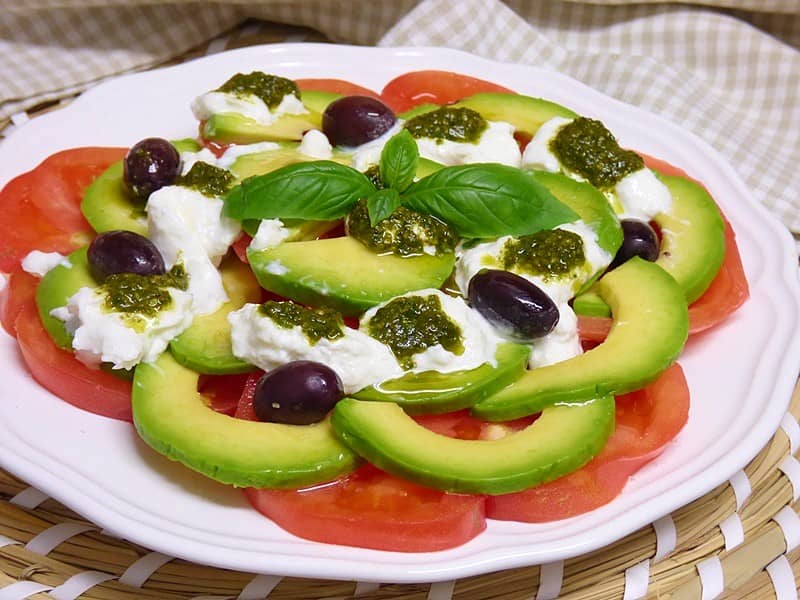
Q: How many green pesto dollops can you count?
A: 9